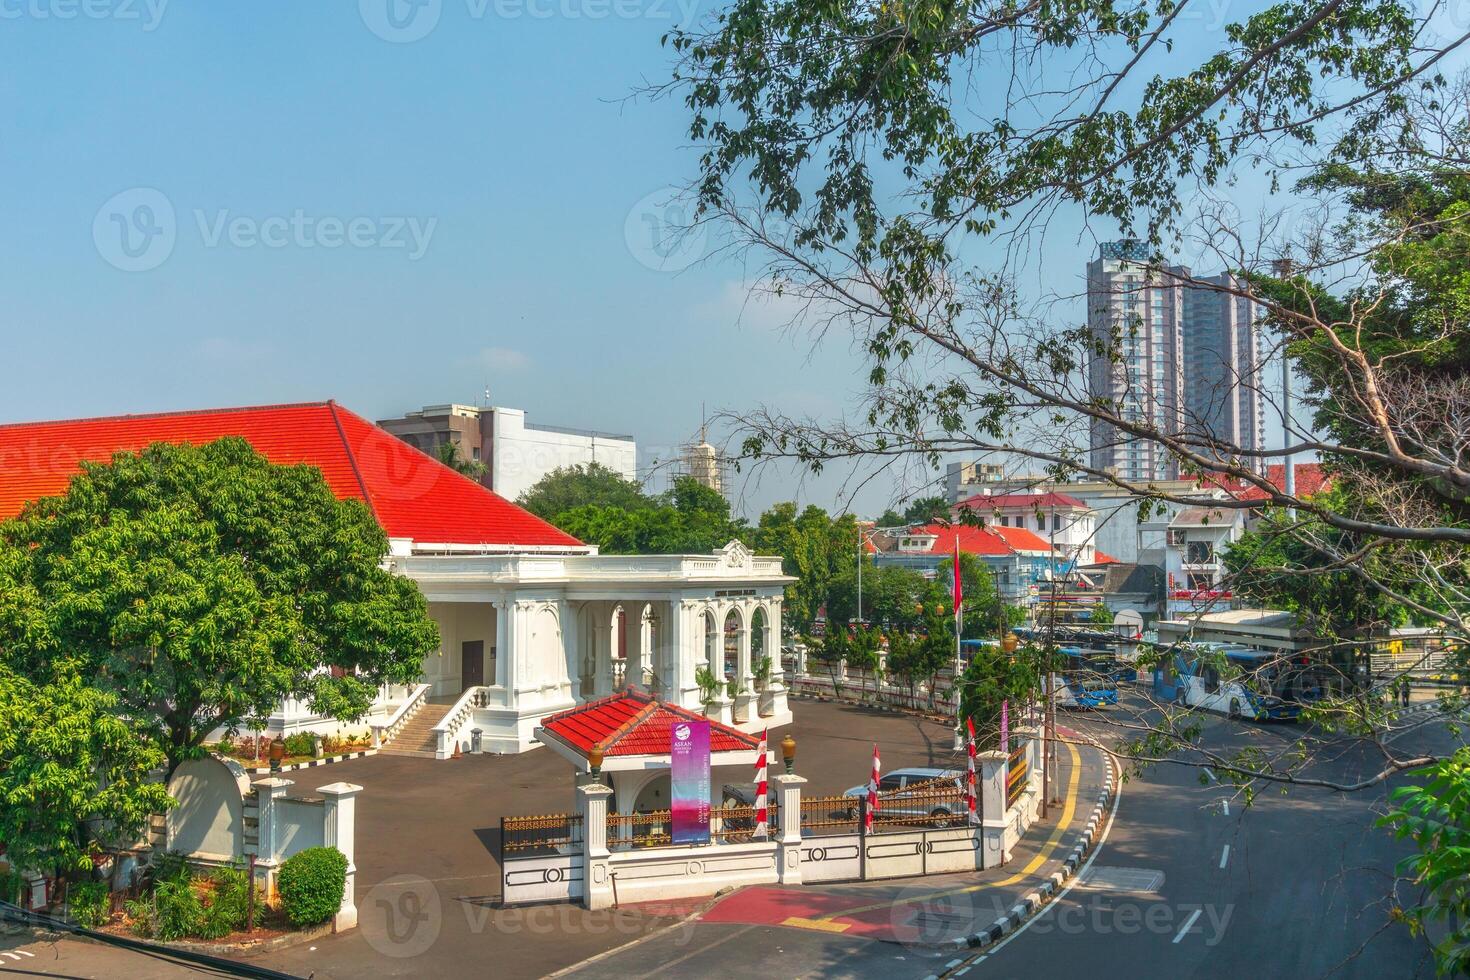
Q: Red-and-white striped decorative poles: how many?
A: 3